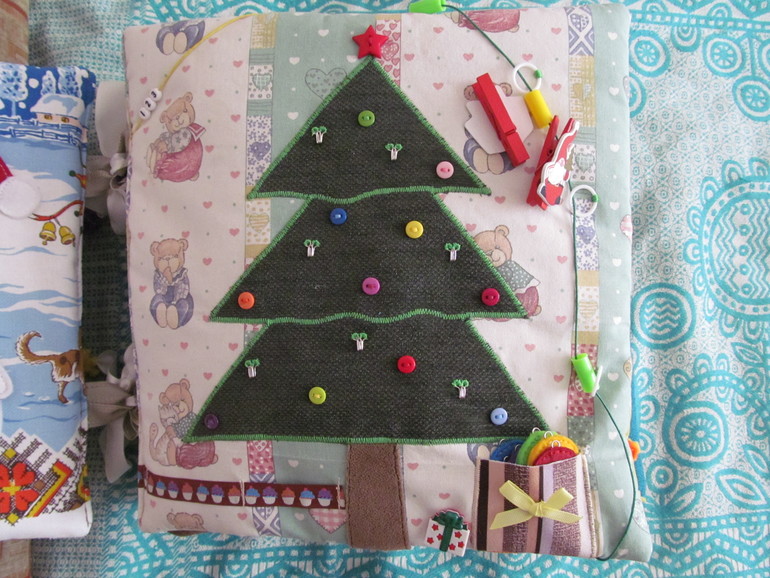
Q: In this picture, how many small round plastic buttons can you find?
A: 11